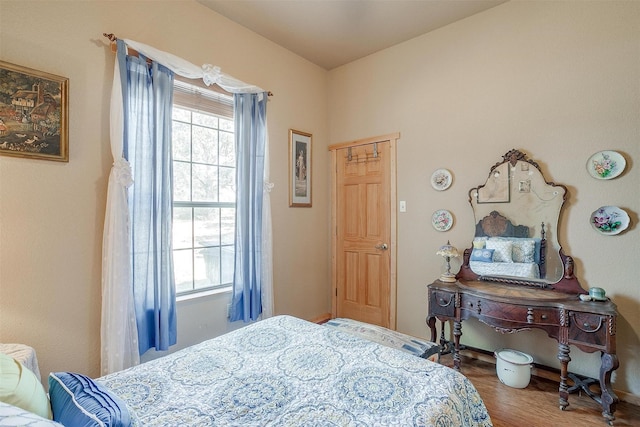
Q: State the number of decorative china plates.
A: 4